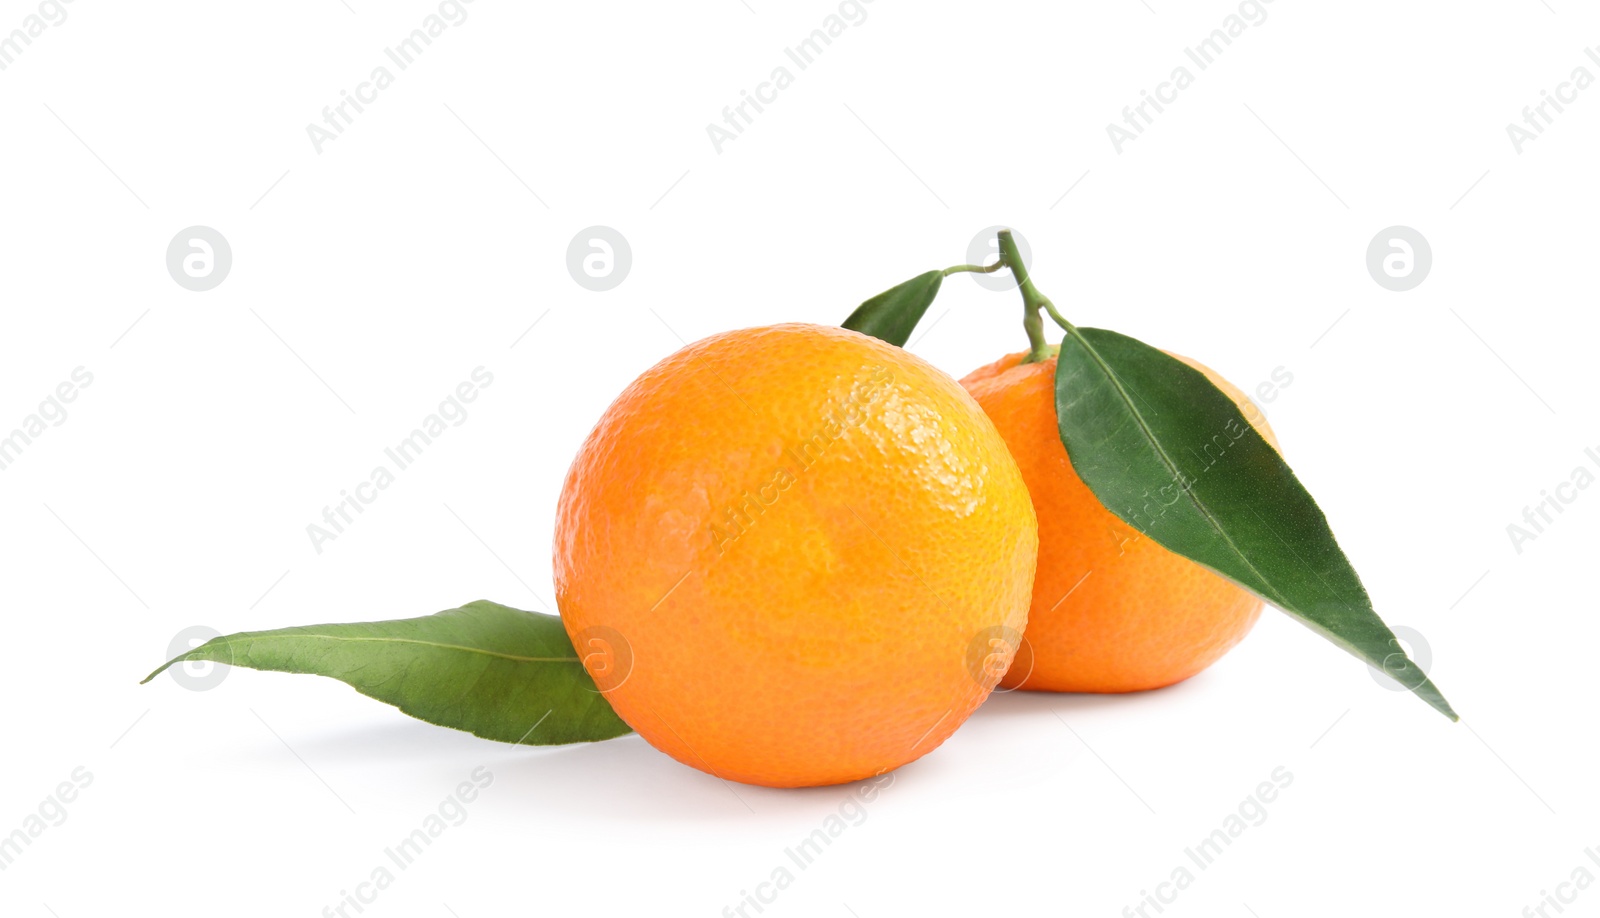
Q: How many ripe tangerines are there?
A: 2